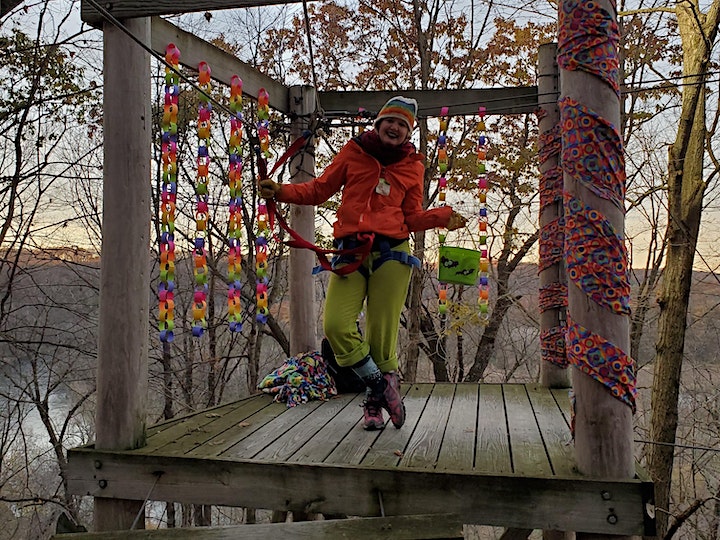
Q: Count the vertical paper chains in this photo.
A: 6